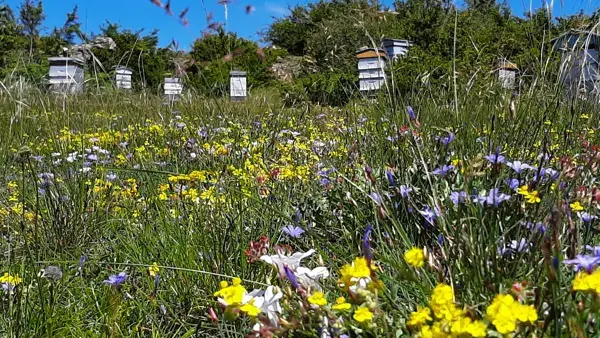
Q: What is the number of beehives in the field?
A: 8